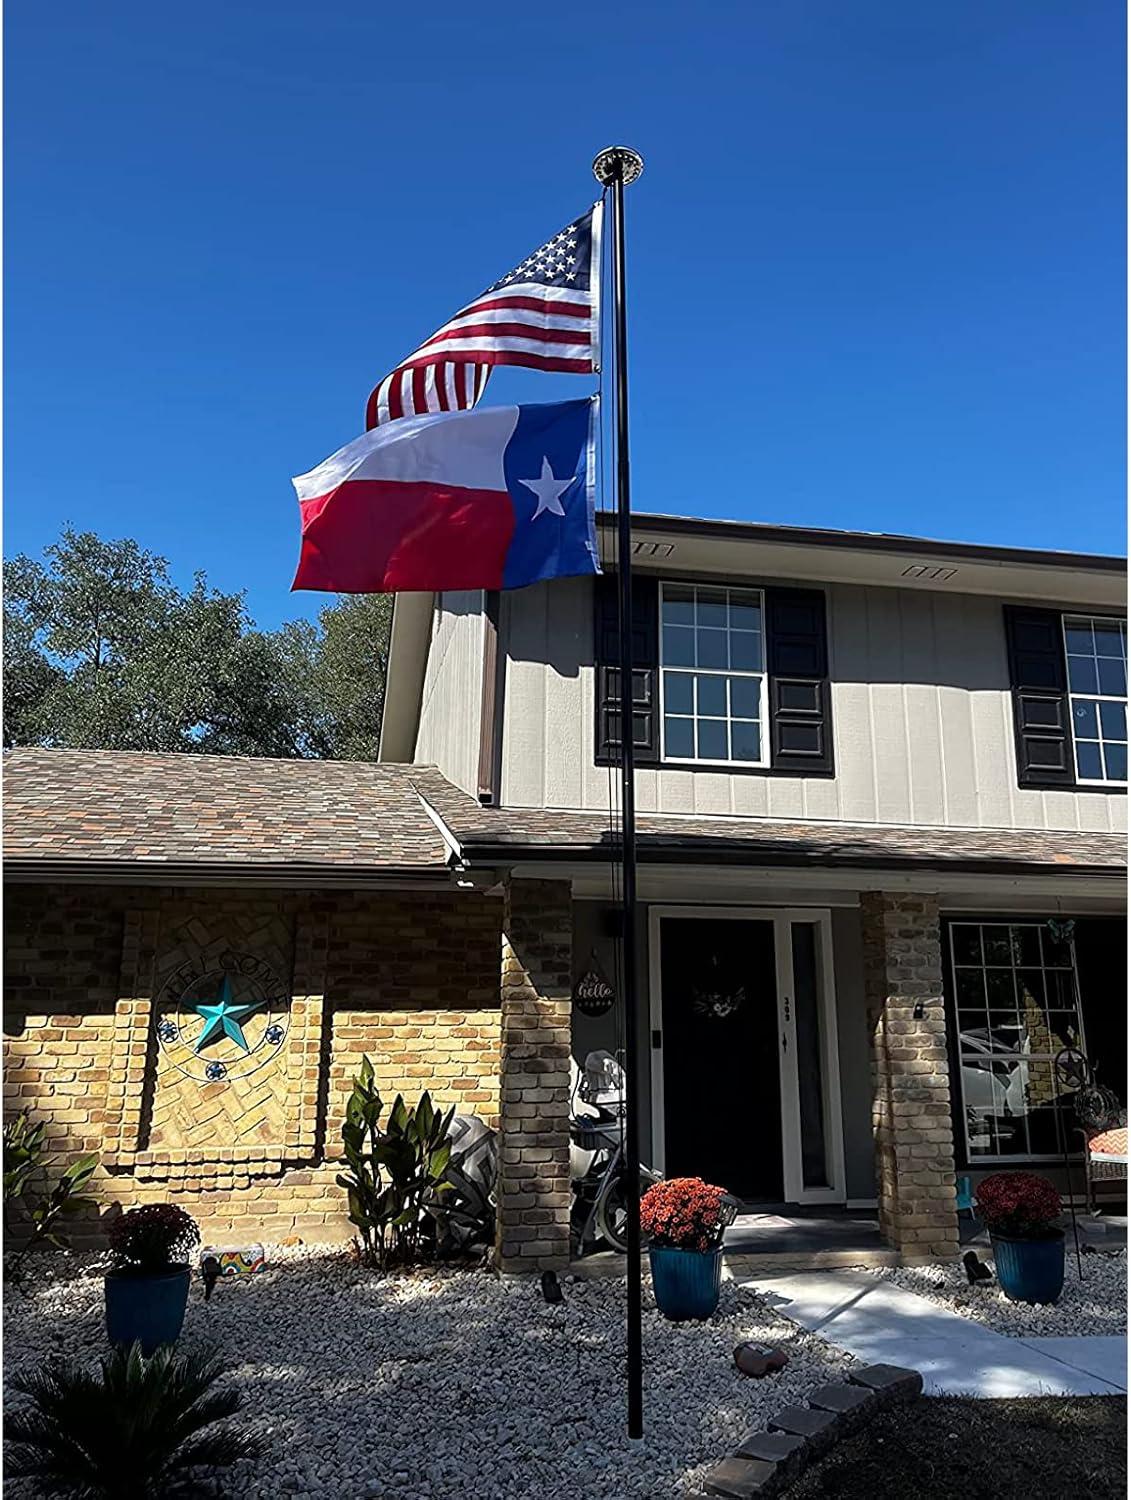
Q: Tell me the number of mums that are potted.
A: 3